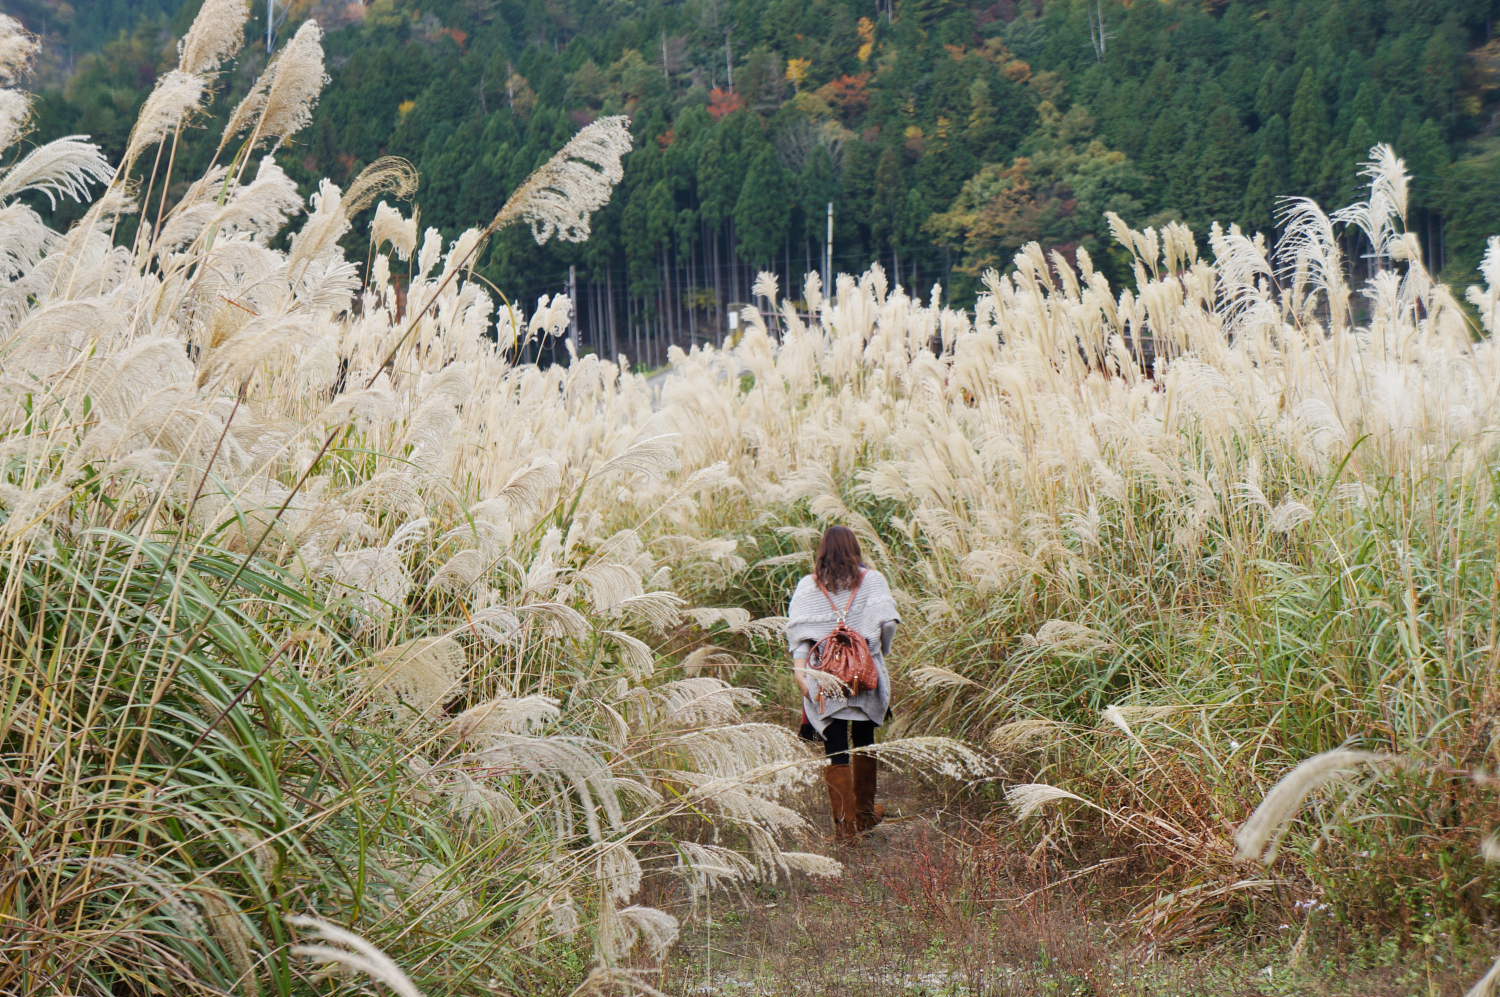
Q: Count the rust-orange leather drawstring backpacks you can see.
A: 1